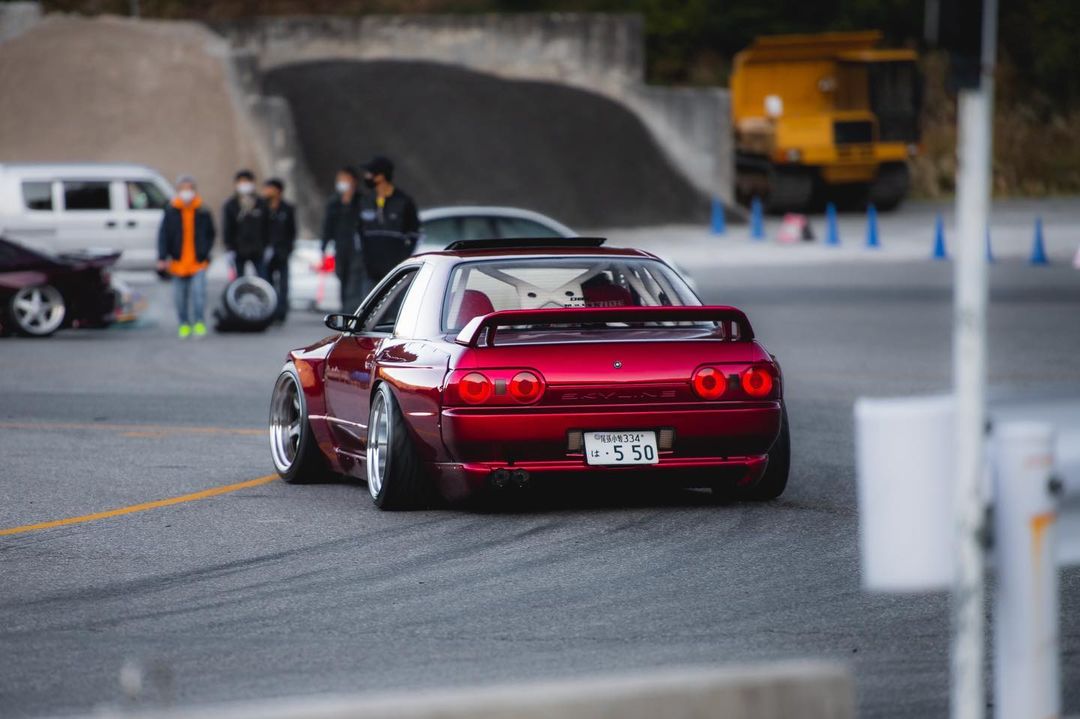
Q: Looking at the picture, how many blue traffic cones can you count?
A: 7